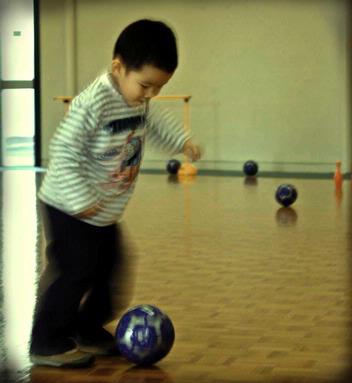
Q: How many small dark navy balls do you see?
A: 3